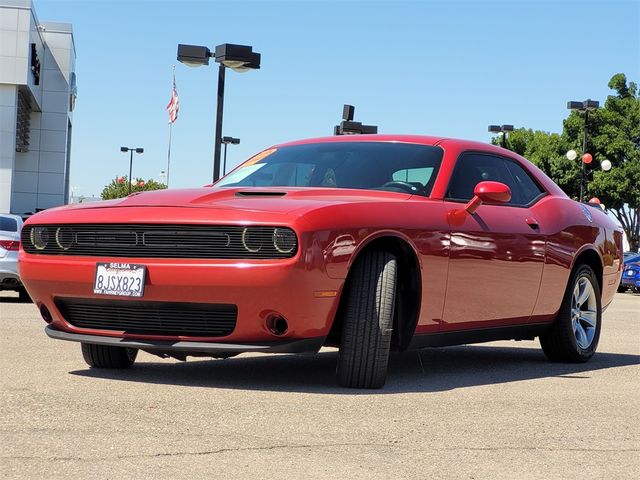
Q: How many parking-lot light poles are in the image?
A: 6